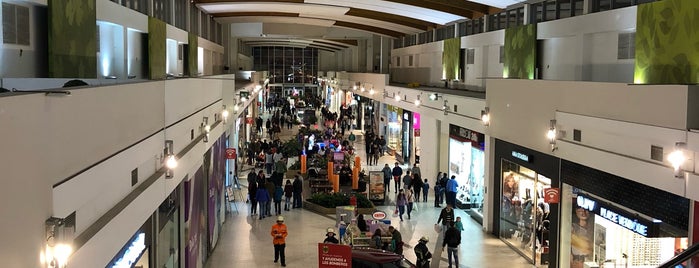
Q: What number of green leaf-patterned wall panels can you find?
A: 6